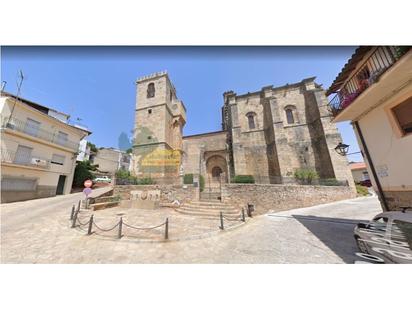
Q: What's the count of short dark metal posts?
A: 8